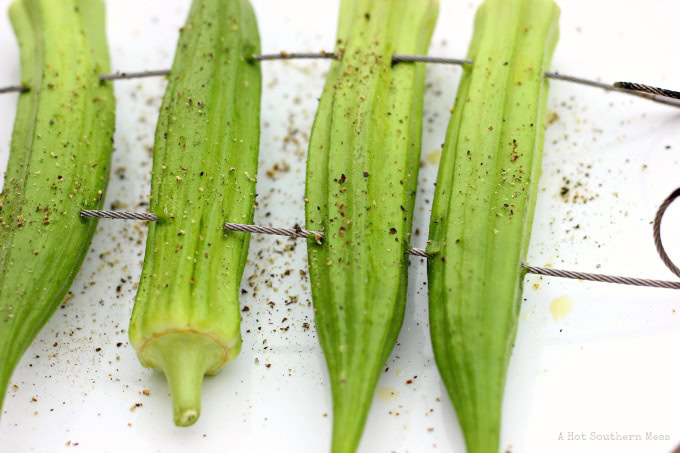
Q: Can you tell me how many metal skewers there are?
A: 2